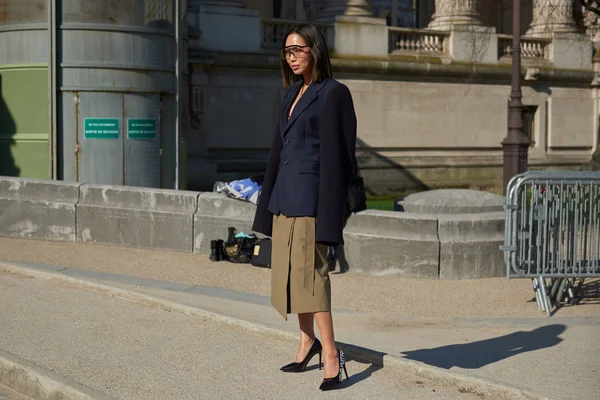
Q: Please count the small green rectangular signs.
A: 2